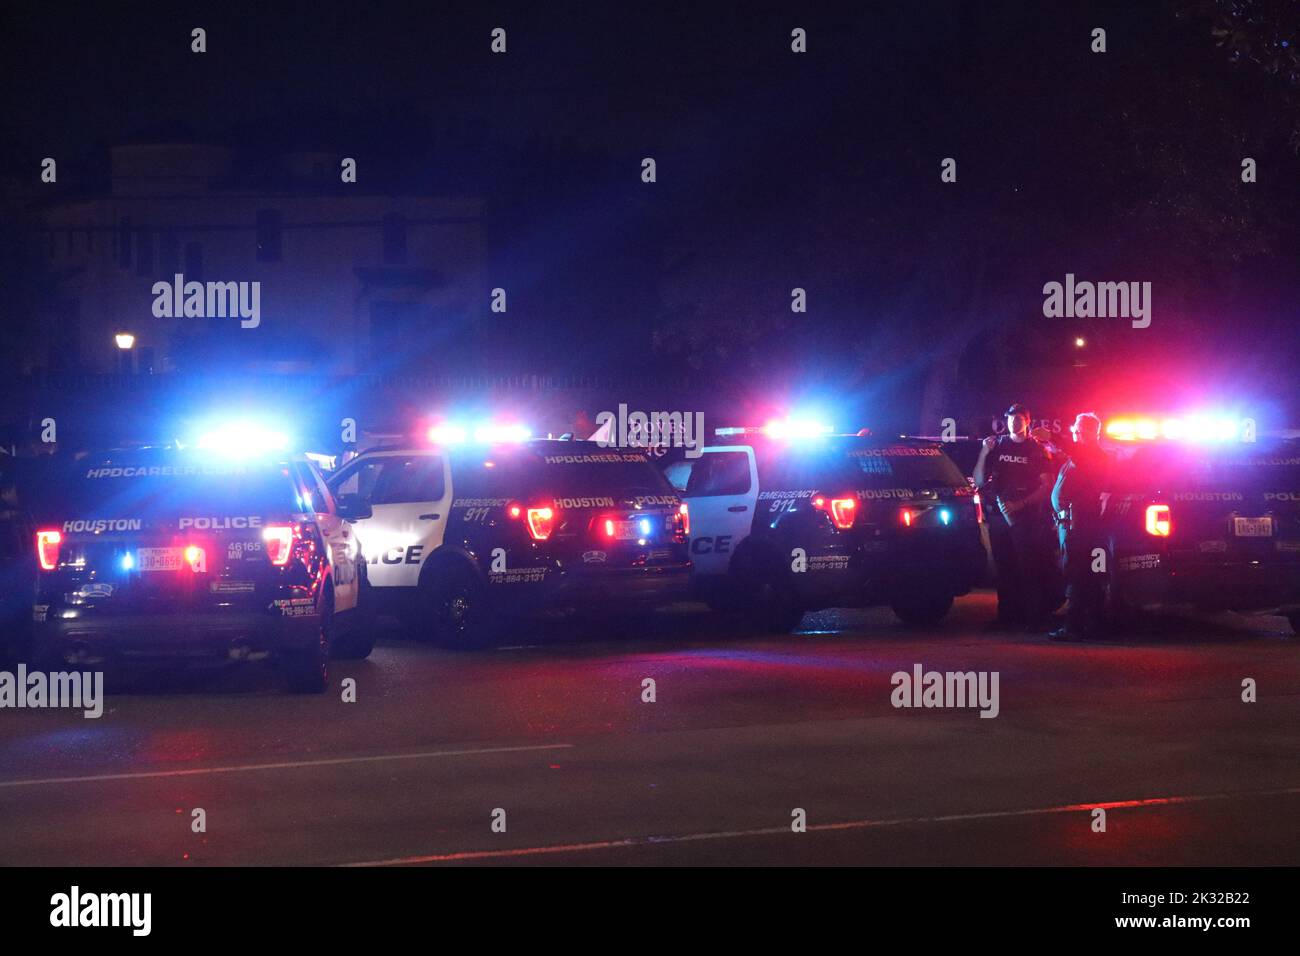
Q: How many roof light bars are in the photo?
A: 4